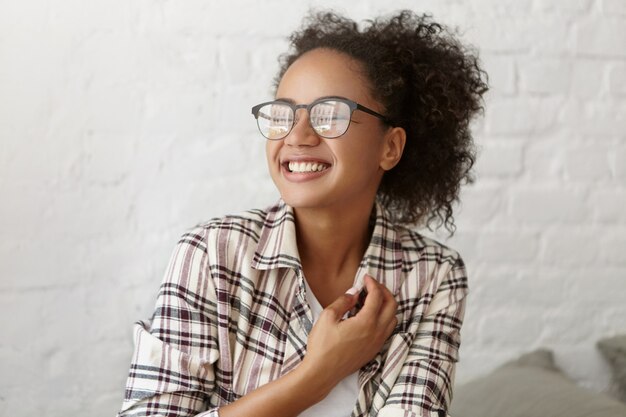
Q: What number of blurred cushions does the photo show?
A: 2